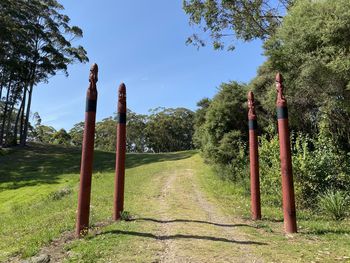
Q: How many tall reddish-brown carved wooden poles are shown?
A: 4